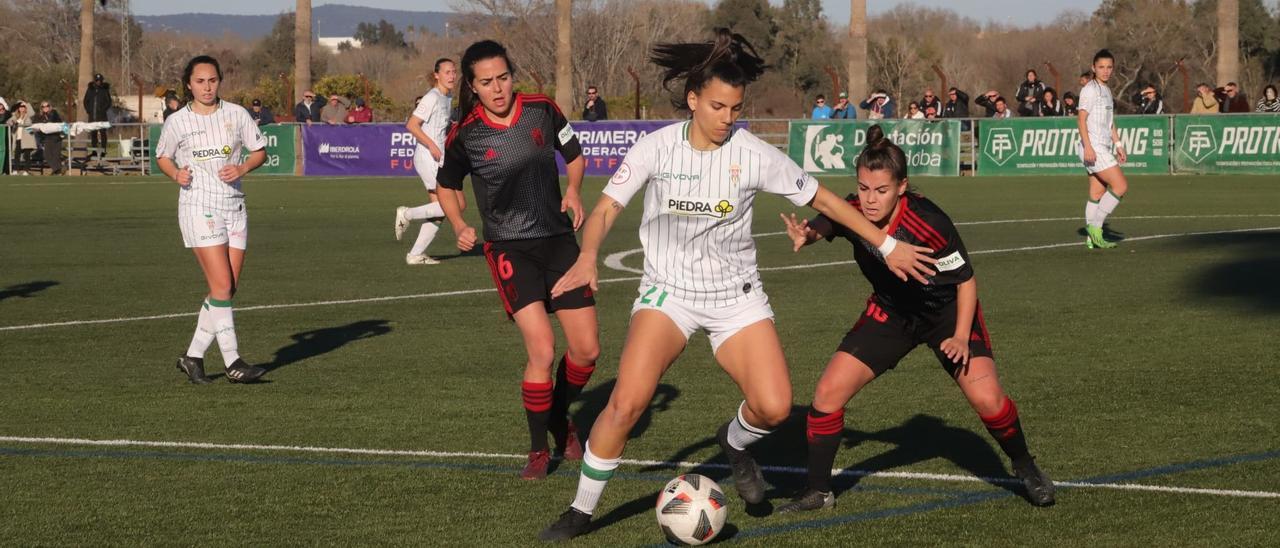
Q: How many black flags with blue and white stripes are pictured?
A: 0